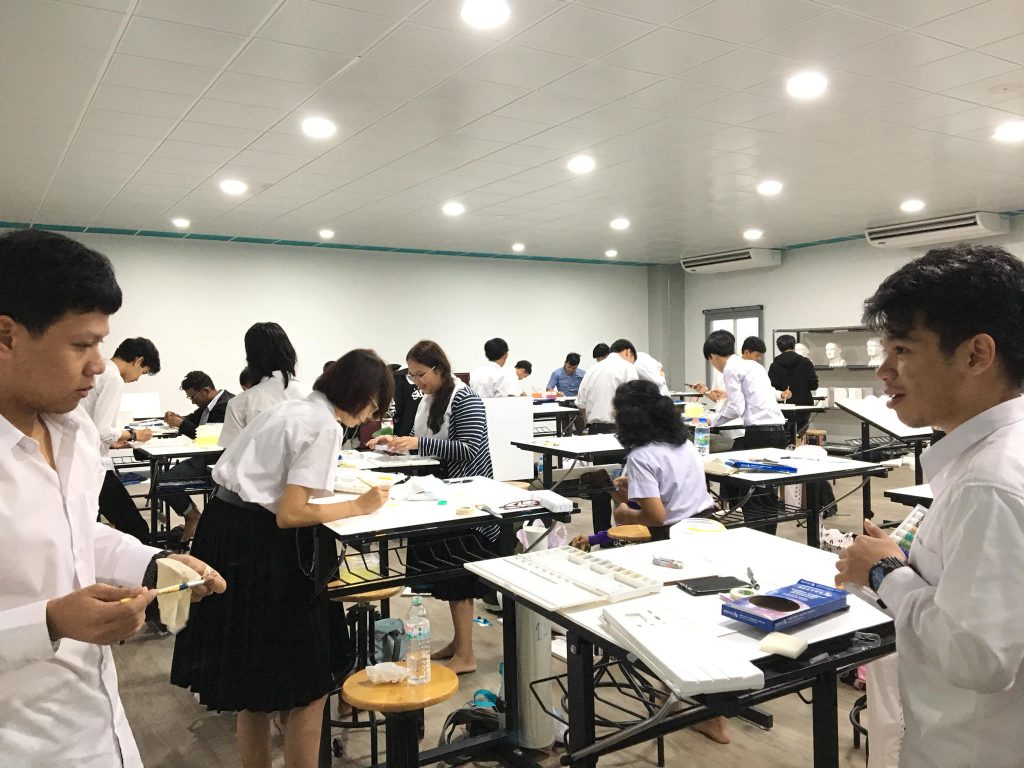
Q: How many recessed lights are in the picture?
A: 15